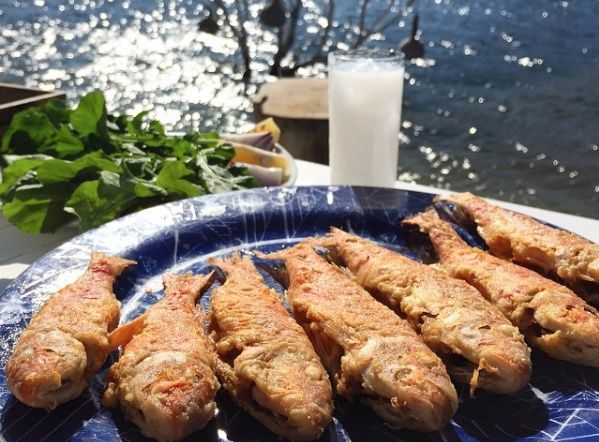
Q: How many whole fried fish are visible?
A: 7